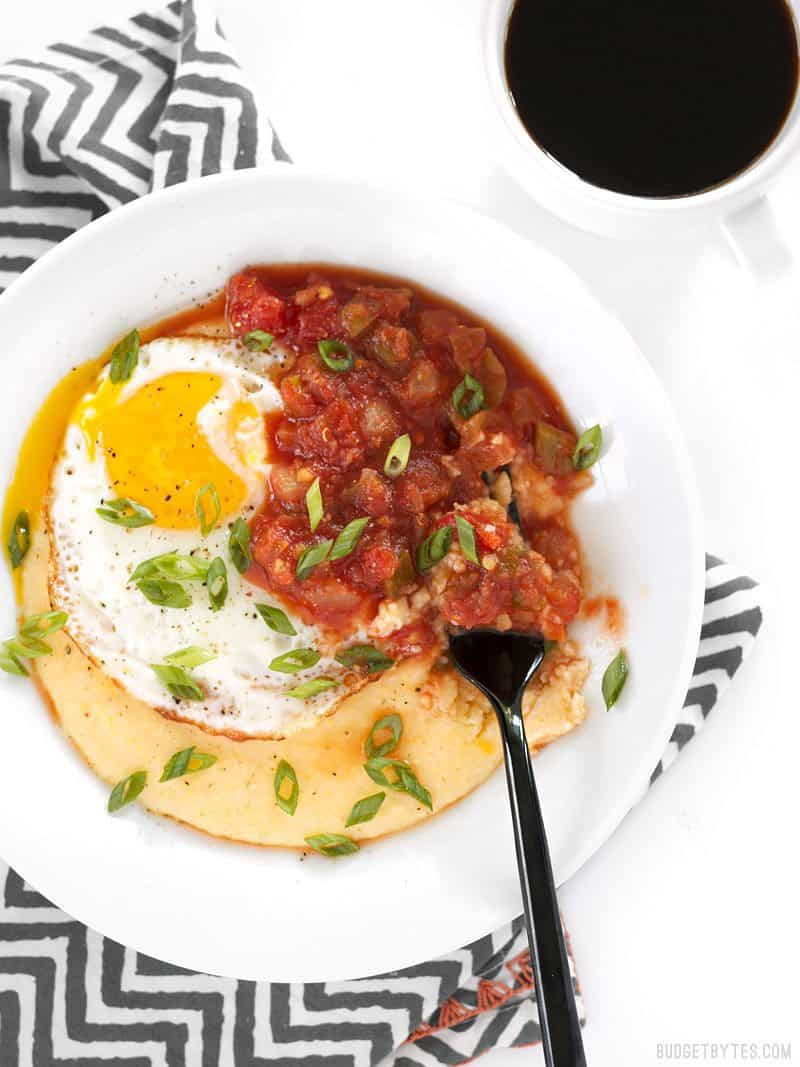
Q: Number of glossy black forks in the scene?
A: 1